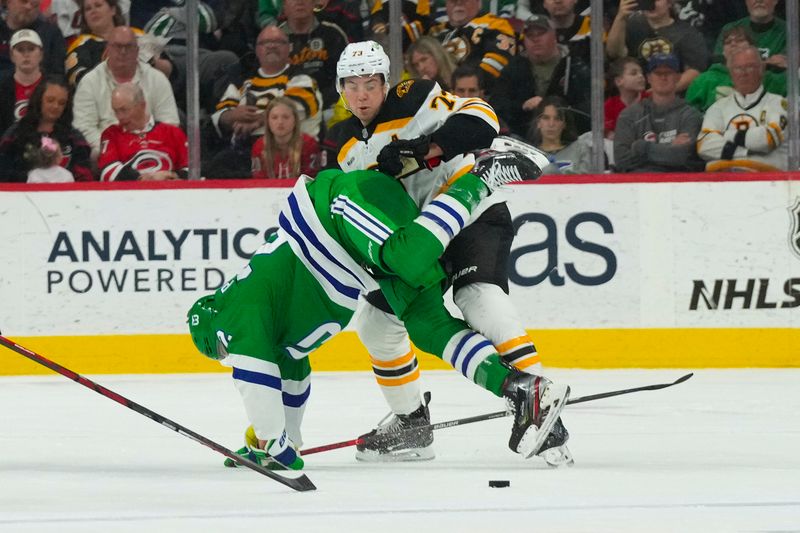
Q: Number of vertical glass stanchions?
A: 4